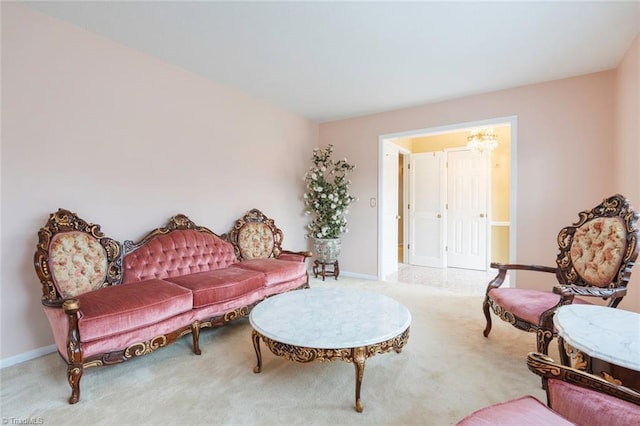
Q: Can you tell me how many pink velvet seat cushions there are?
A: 5